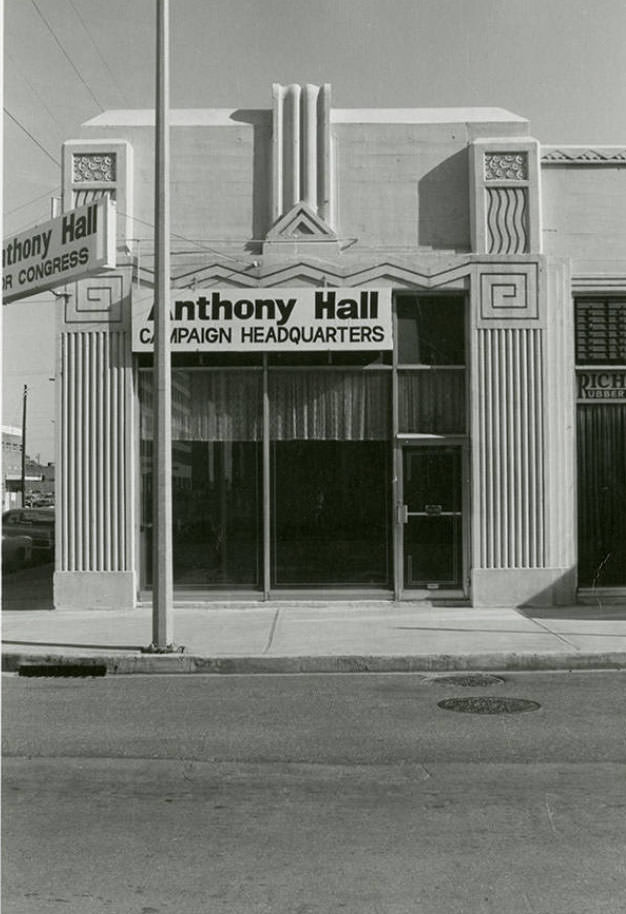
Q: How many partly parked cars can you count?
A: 2